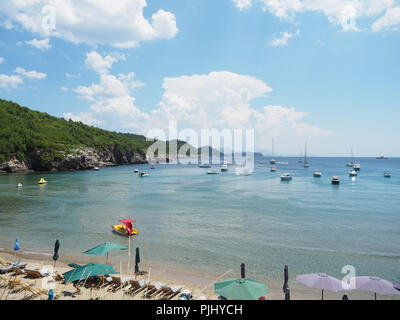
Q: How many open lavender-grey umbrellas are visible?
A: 2